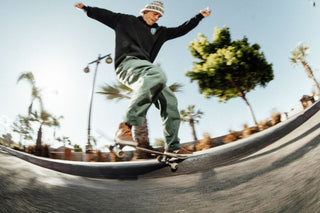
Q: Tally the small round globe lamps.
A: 2